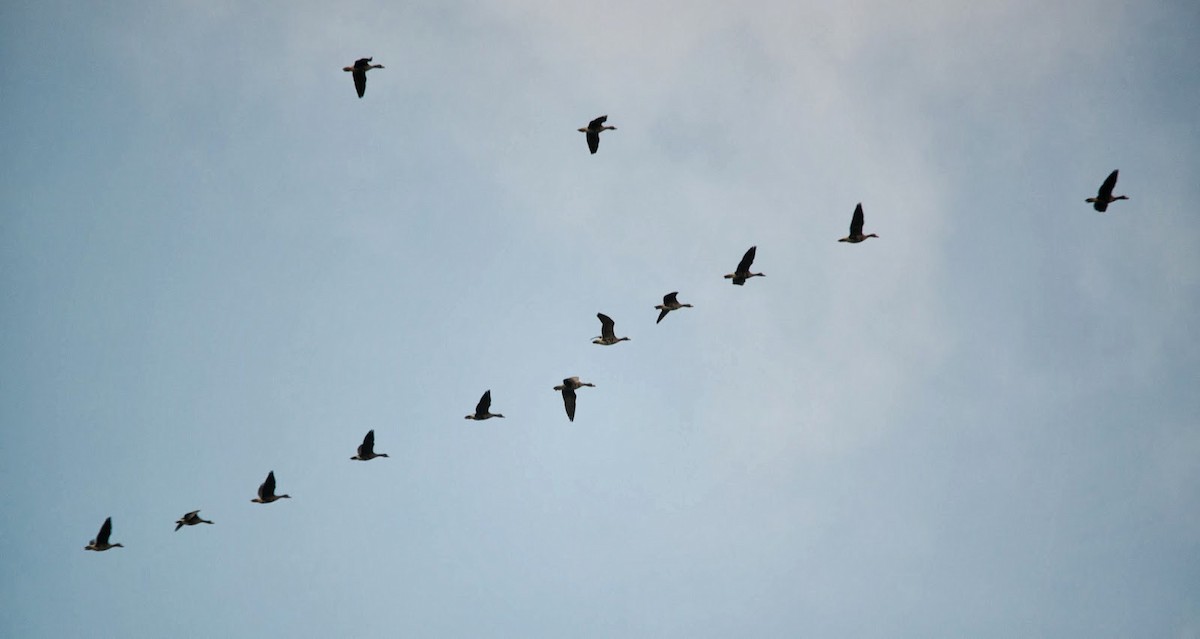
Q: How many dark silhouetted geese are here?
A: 13